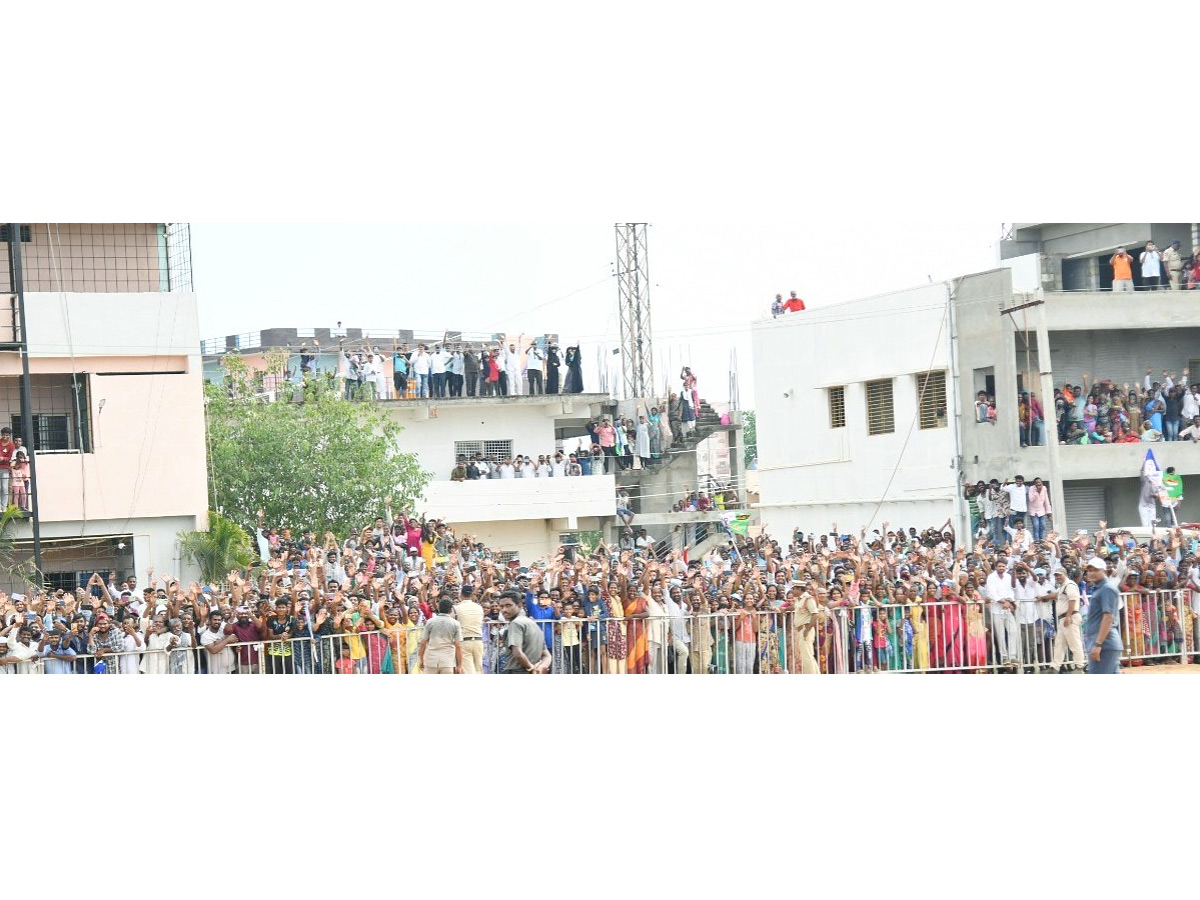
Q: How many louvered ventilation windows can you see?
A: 3